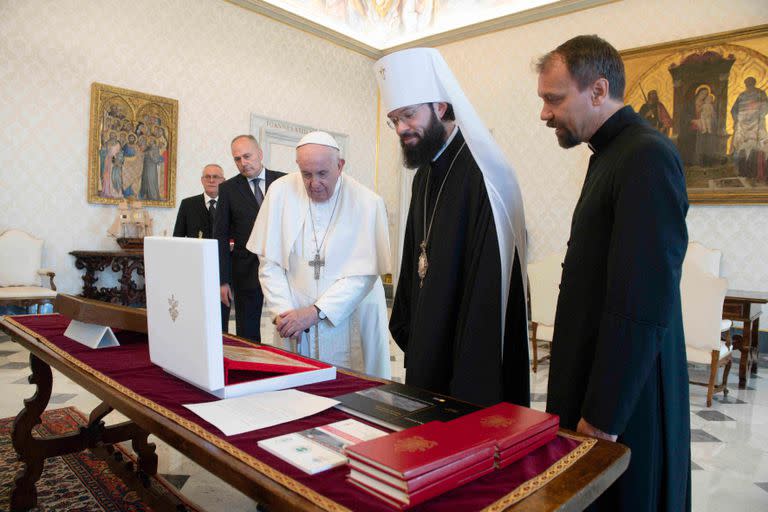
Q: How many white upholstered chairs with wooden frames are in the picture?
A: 4